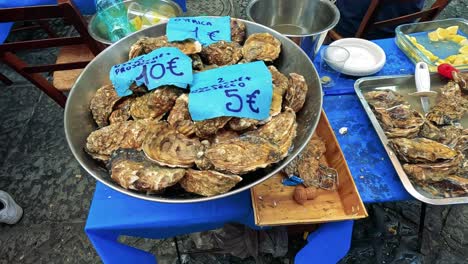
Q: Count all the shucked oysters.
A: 0